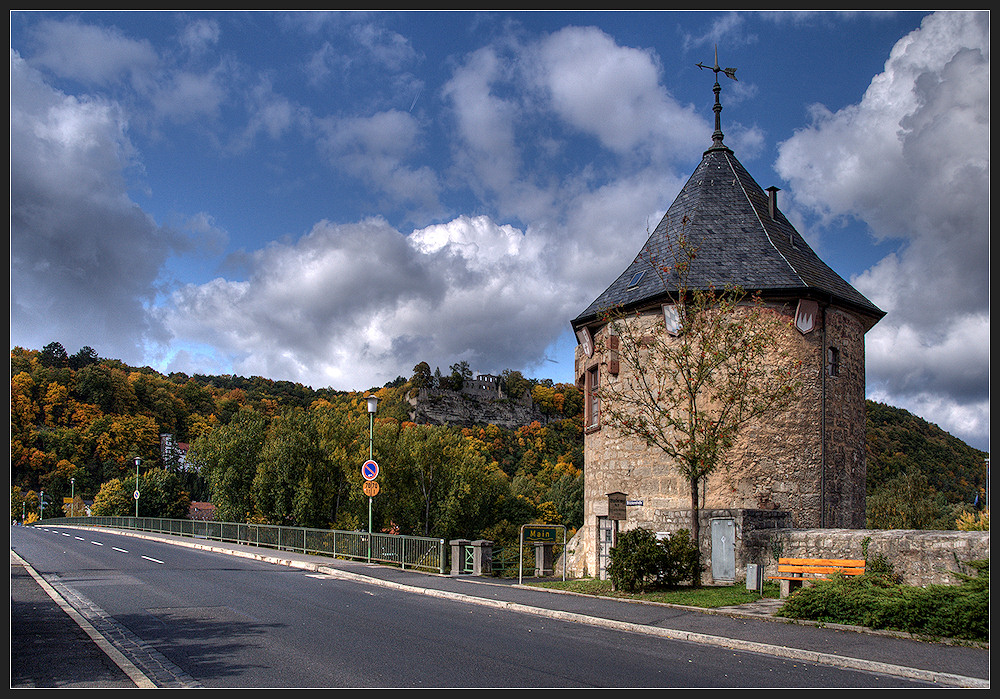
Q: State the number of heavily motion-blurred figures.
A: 0